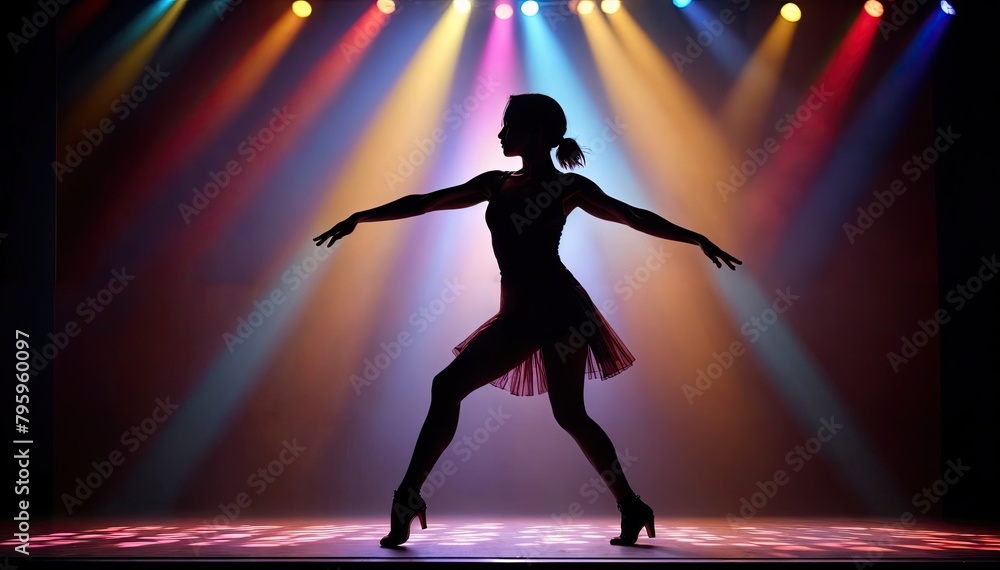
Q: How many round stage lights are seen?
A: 11